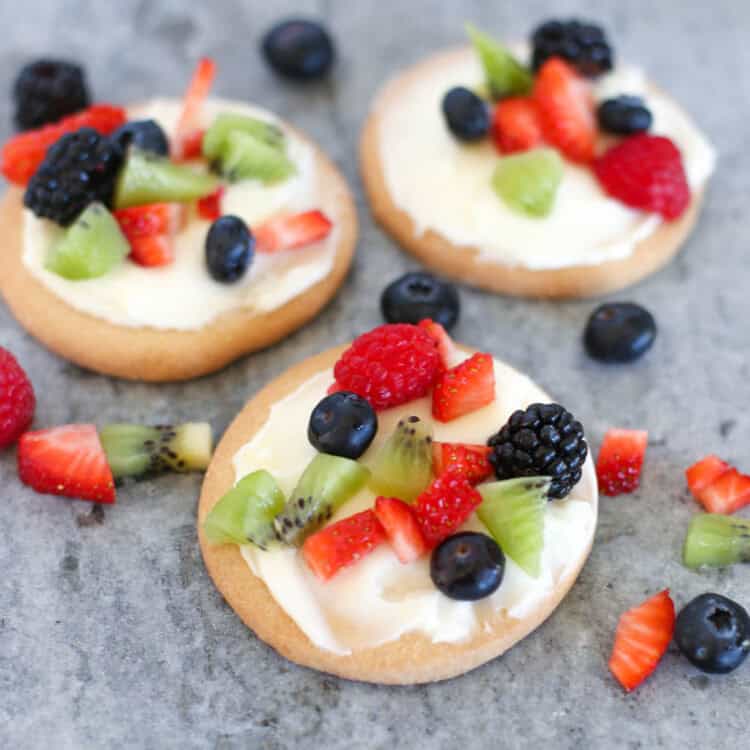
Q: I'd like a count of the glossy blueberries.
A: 10